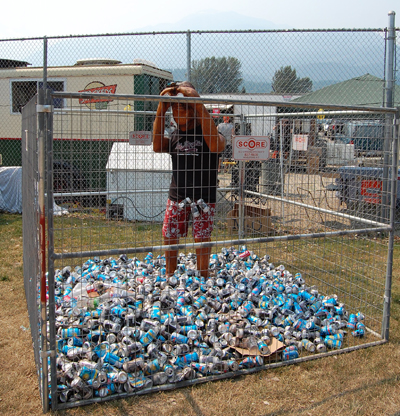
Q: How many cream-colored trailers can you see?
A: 1